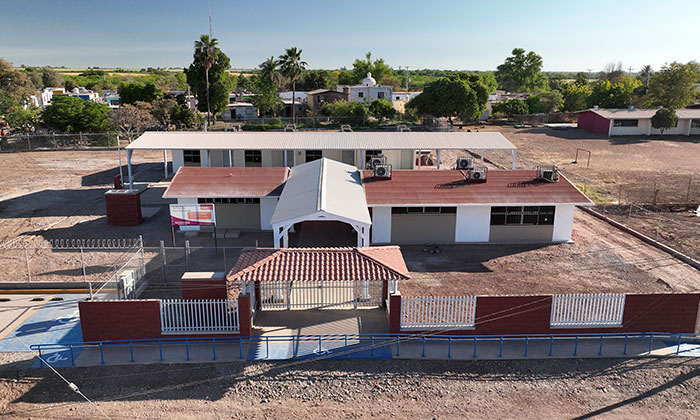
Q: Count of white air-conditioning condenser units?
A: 5